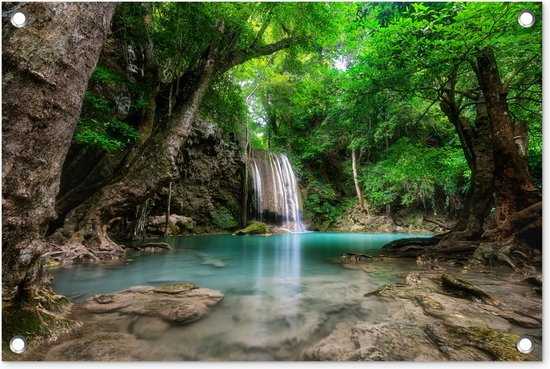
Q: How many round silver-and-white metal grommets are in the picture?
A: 4